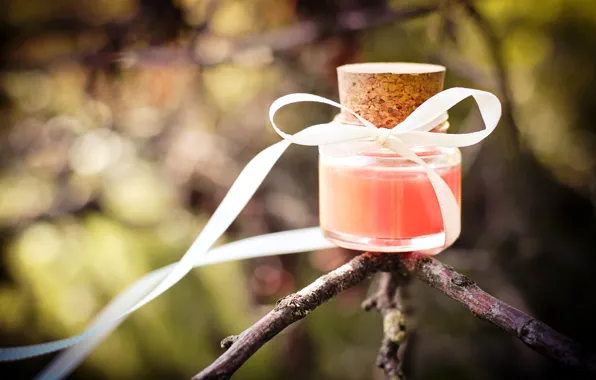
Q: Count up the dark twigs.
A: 3